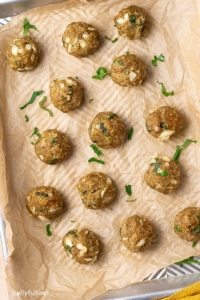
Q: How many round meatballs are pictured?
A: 14